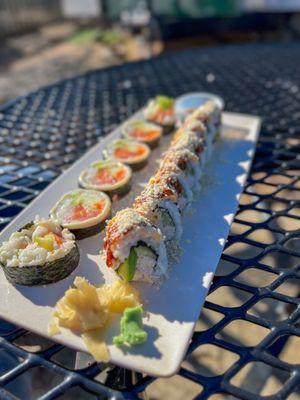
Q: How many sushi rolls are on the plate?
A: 14